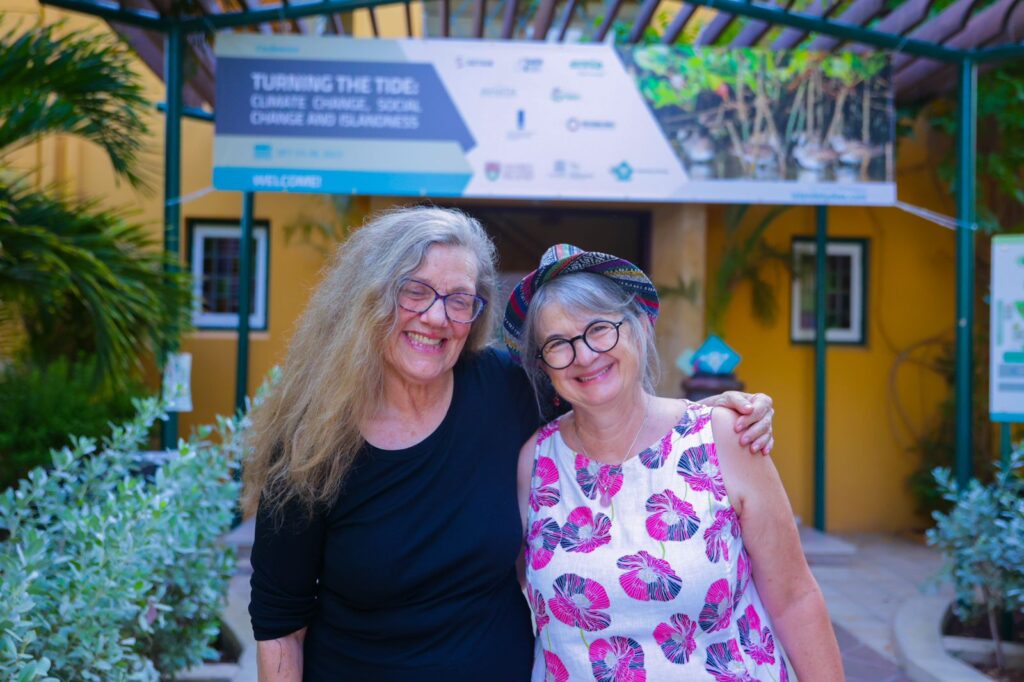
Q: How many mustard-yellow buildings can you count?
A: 1